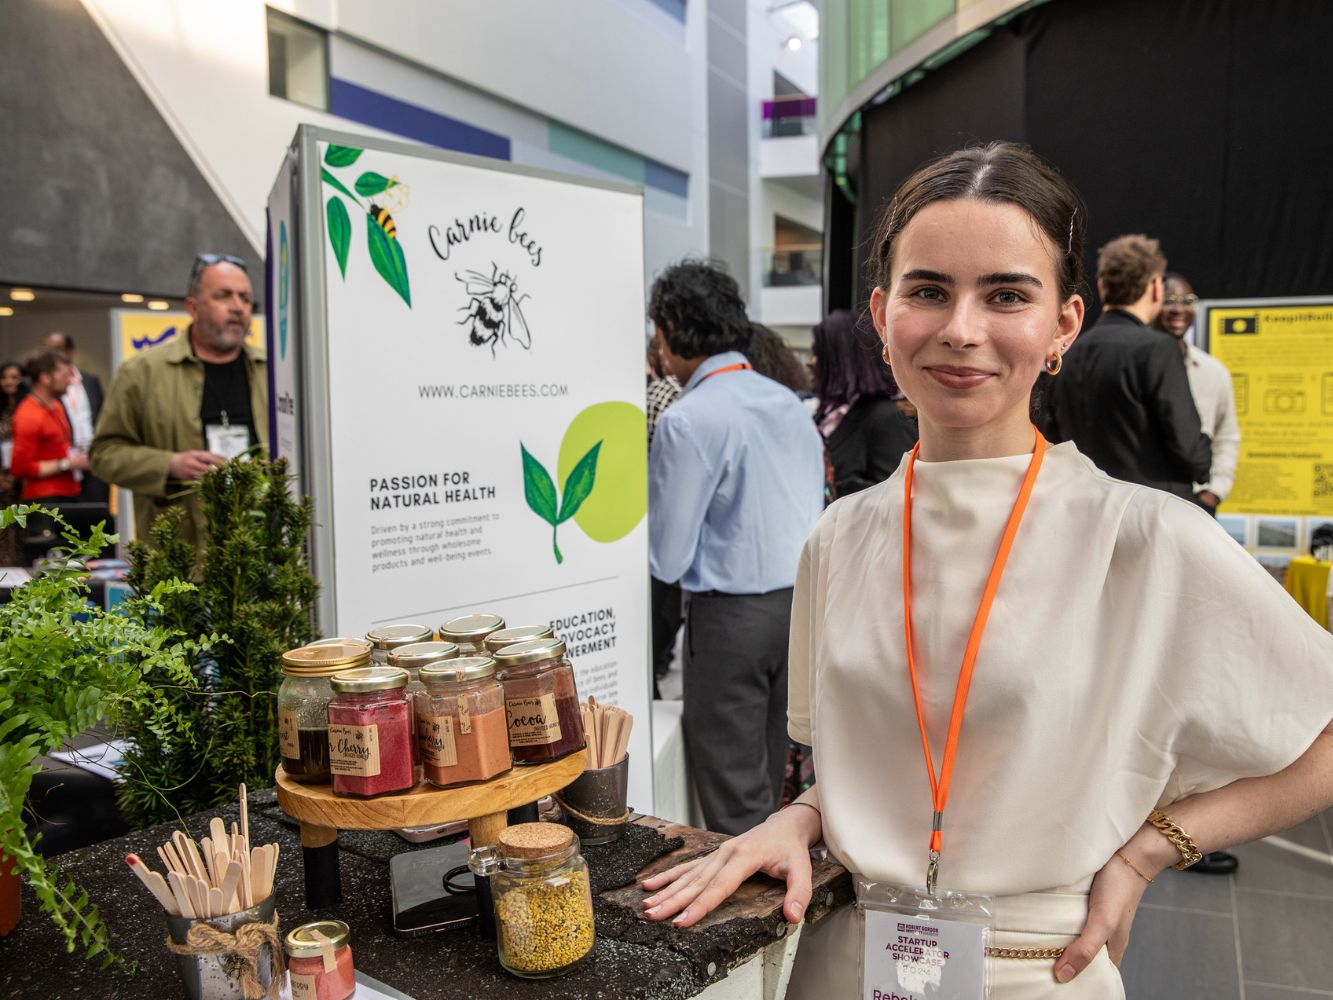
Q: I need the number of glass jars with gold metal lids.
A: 10